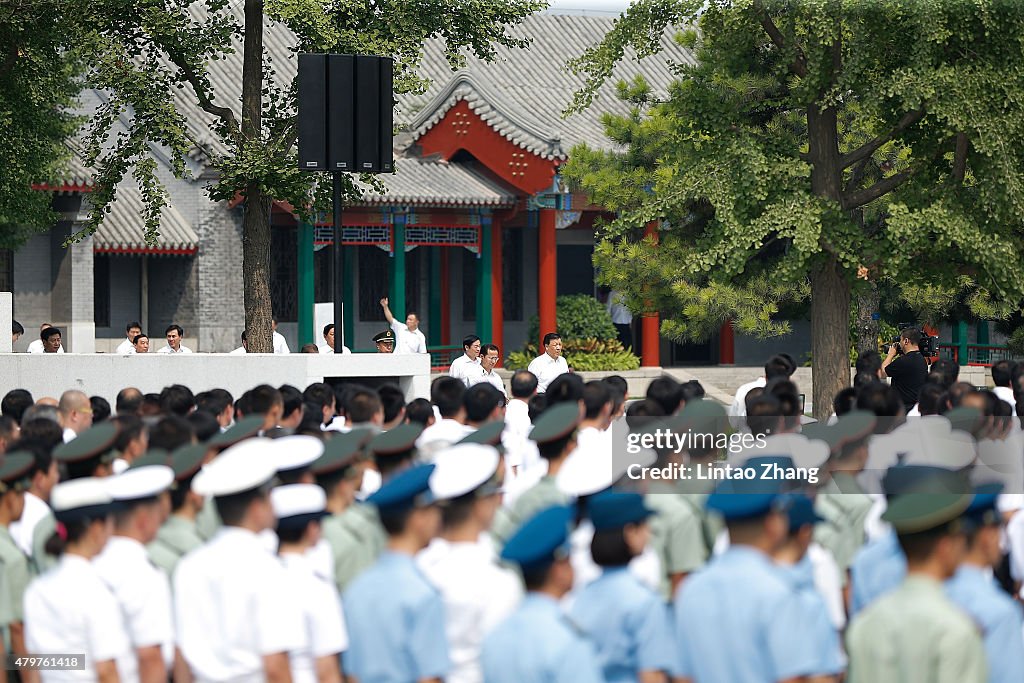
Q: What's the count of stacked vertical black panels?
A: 4